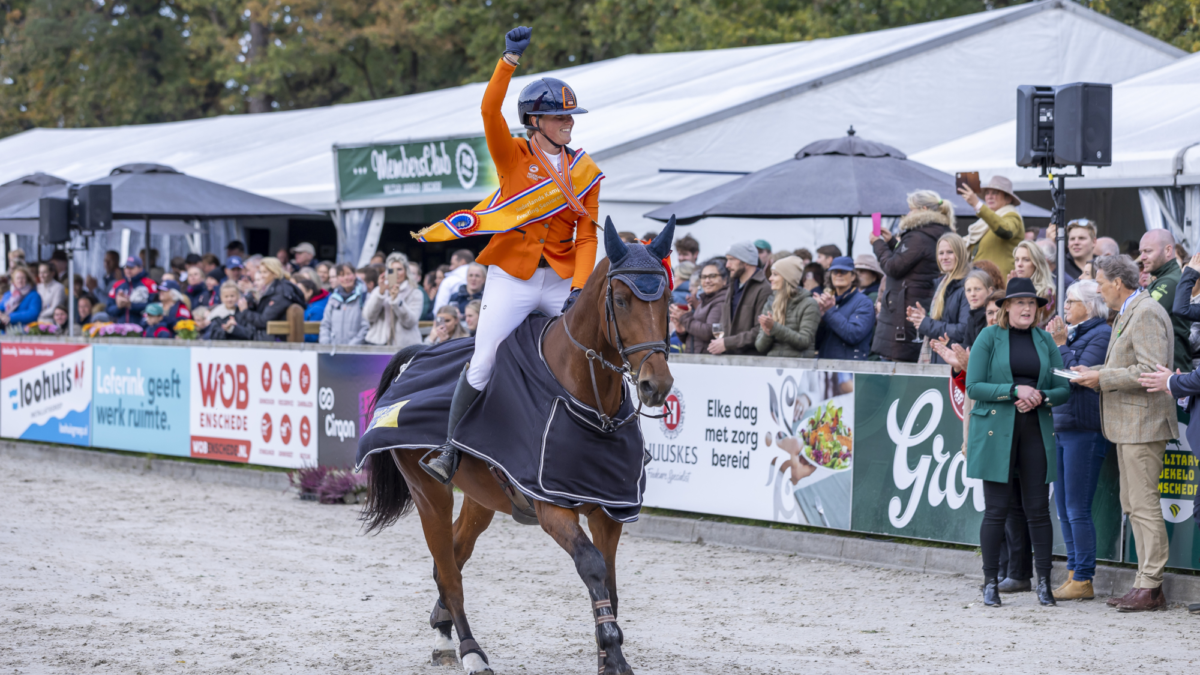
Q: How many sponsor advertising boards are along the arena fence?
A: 7